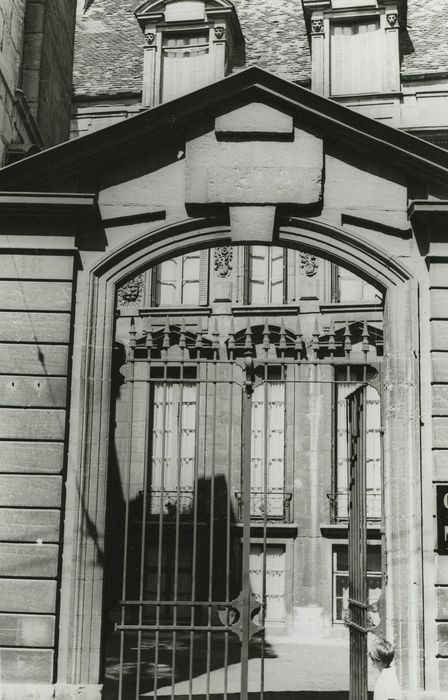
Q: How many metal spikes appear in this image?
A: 15